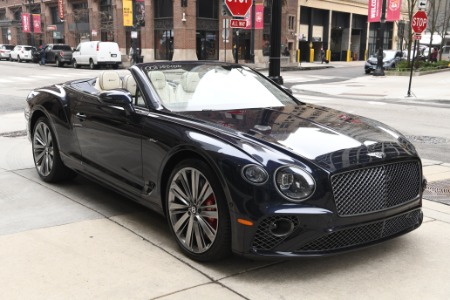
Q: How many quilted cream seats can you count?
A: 4